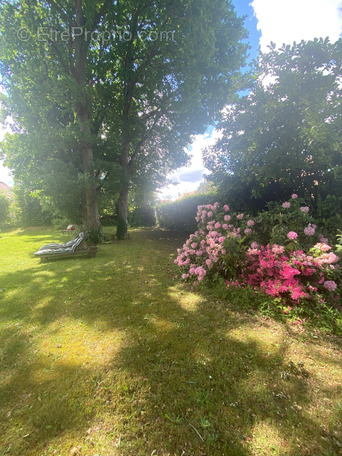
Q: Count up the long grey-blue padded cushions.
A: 2